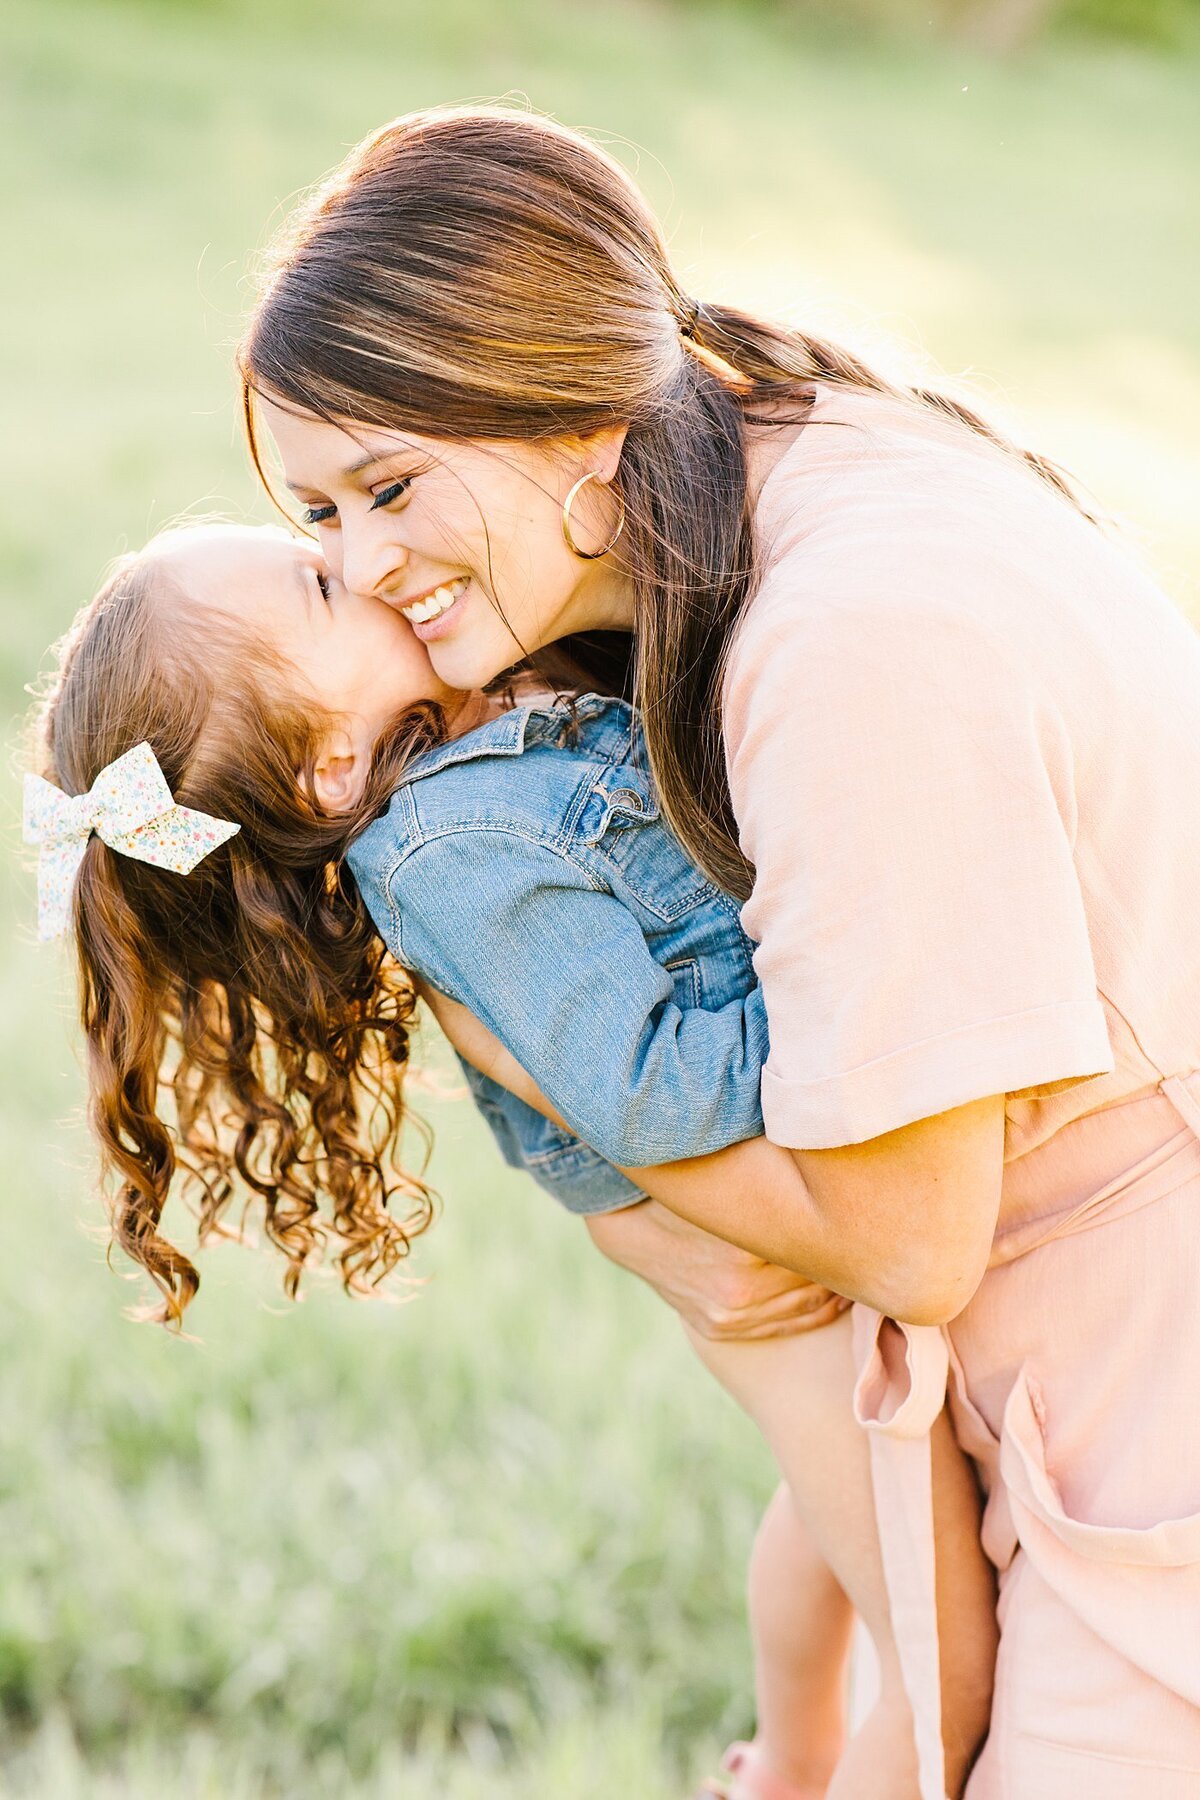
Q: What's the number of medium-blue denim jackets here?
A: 1